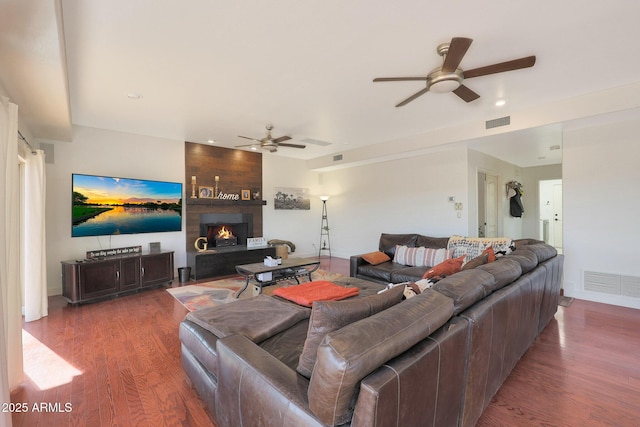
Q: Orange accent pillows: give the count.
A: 3